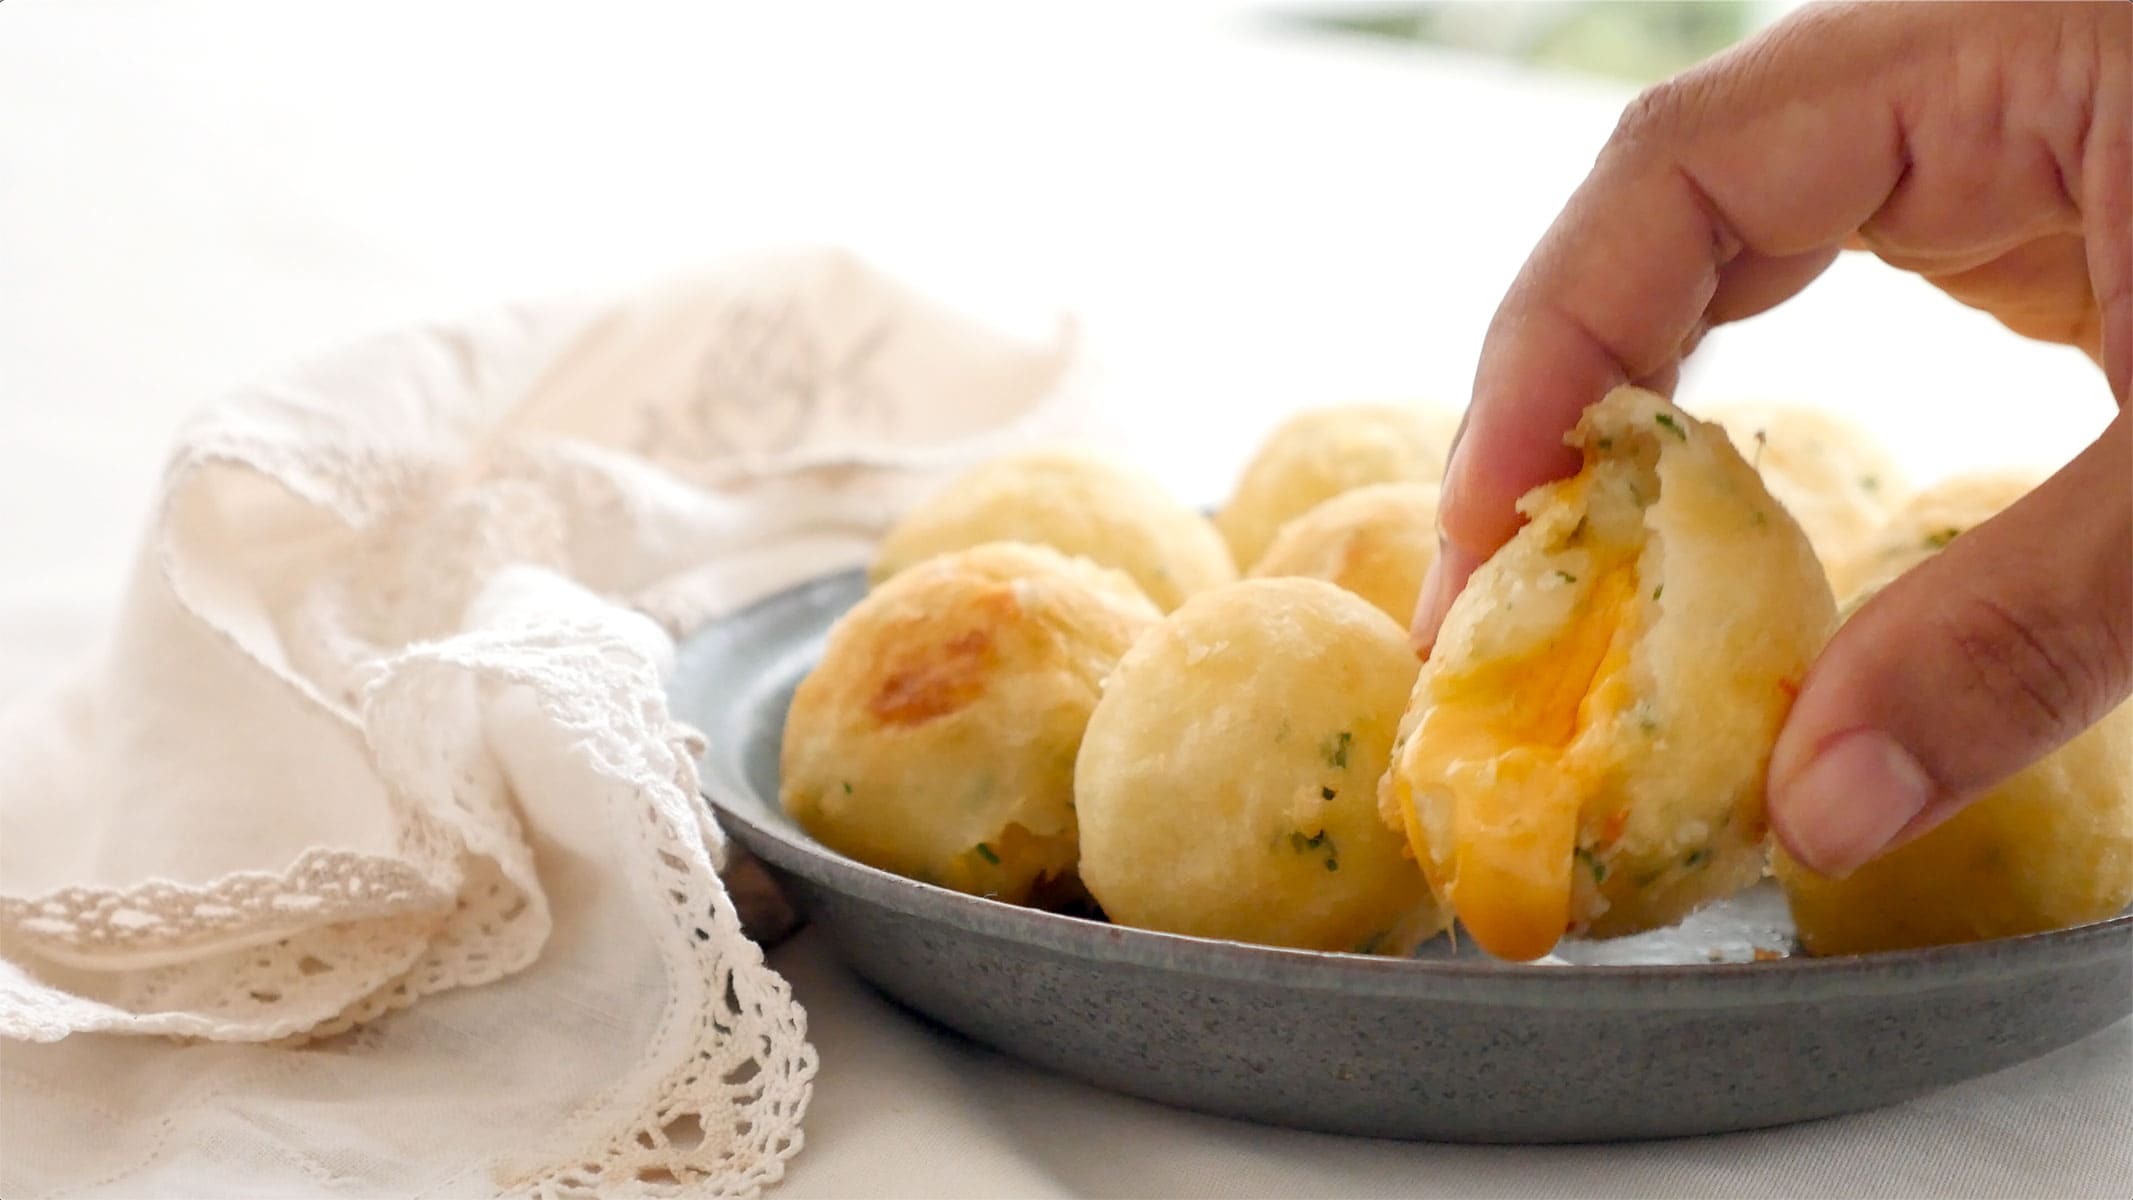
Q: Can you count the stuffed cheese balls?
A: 9